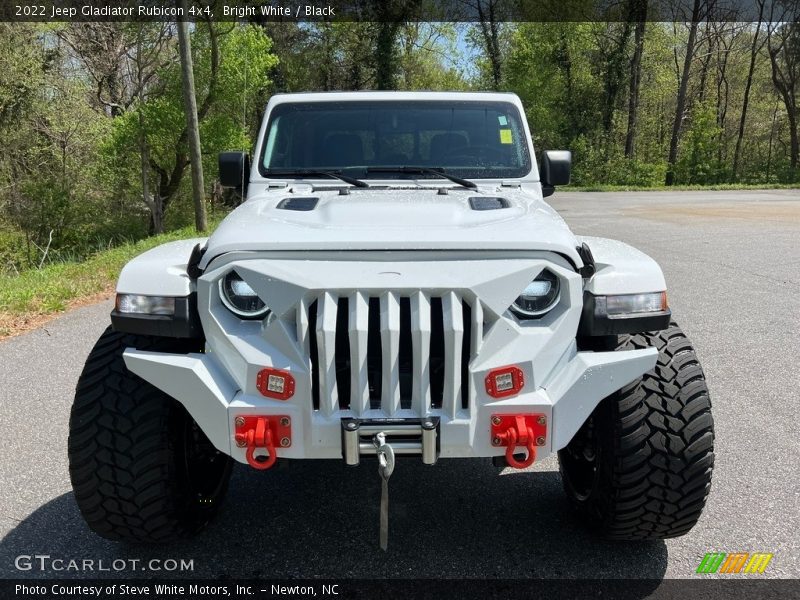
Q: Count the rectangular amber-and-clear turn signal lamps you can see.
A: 2